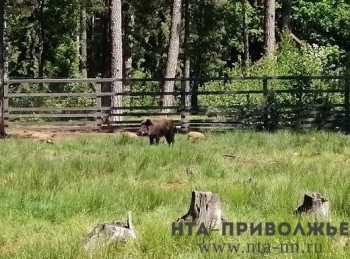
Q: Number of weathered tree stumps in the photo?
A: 3